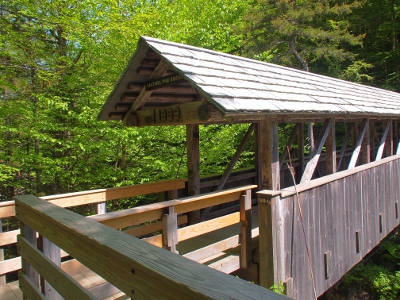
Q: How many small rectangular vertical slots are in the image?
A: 4